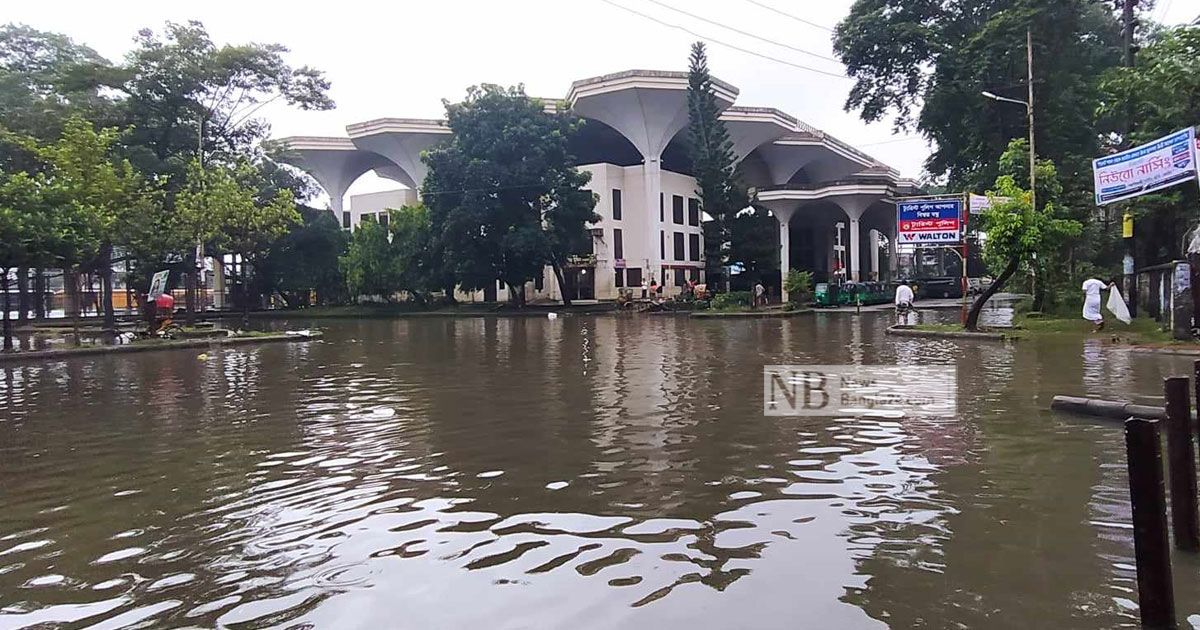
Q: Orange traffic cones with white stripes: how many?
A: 0